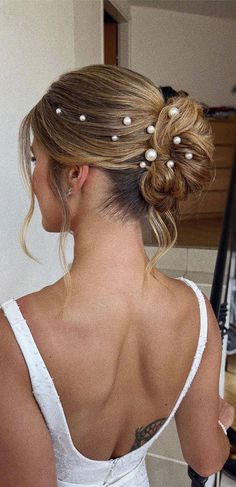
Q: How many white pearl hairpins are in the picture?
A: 11